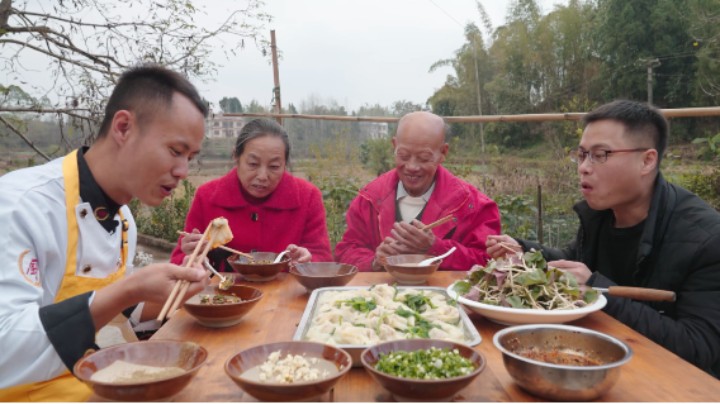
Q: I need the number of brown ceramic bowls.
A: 7